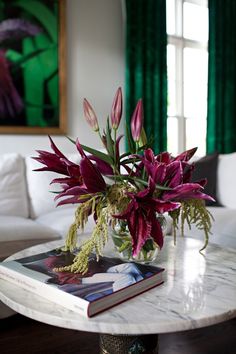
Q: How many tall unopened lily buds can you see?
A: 3